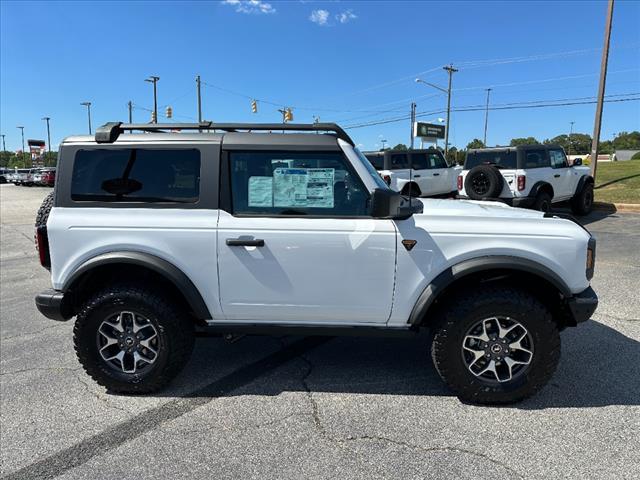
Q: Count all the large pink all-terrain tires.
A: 0